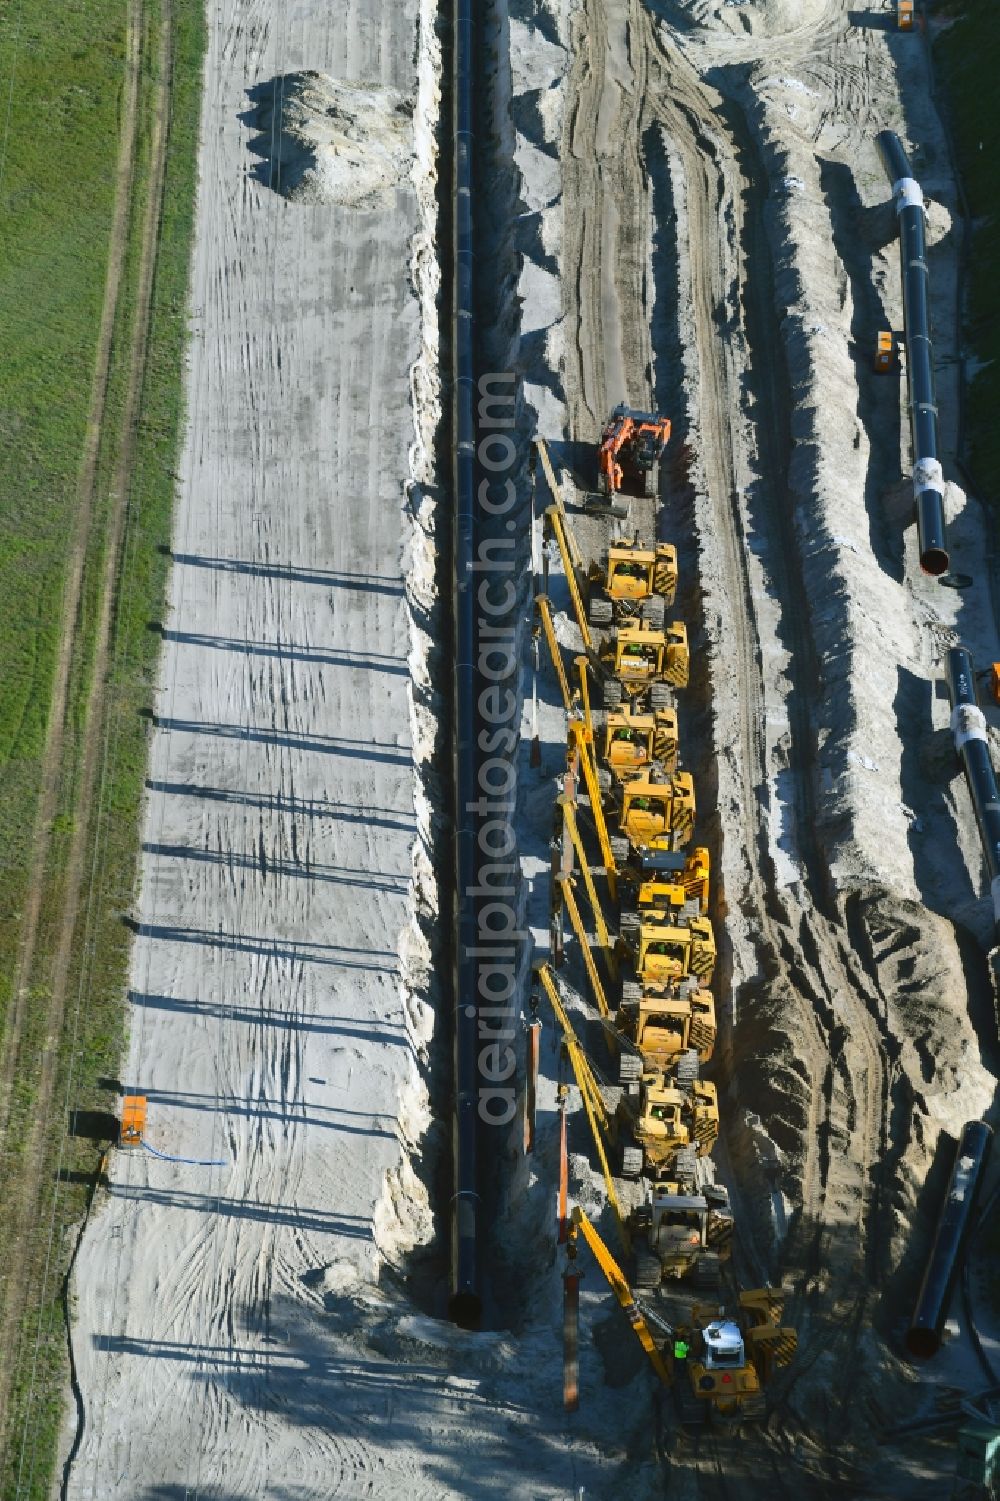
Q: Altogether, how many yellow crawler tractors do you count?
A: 10